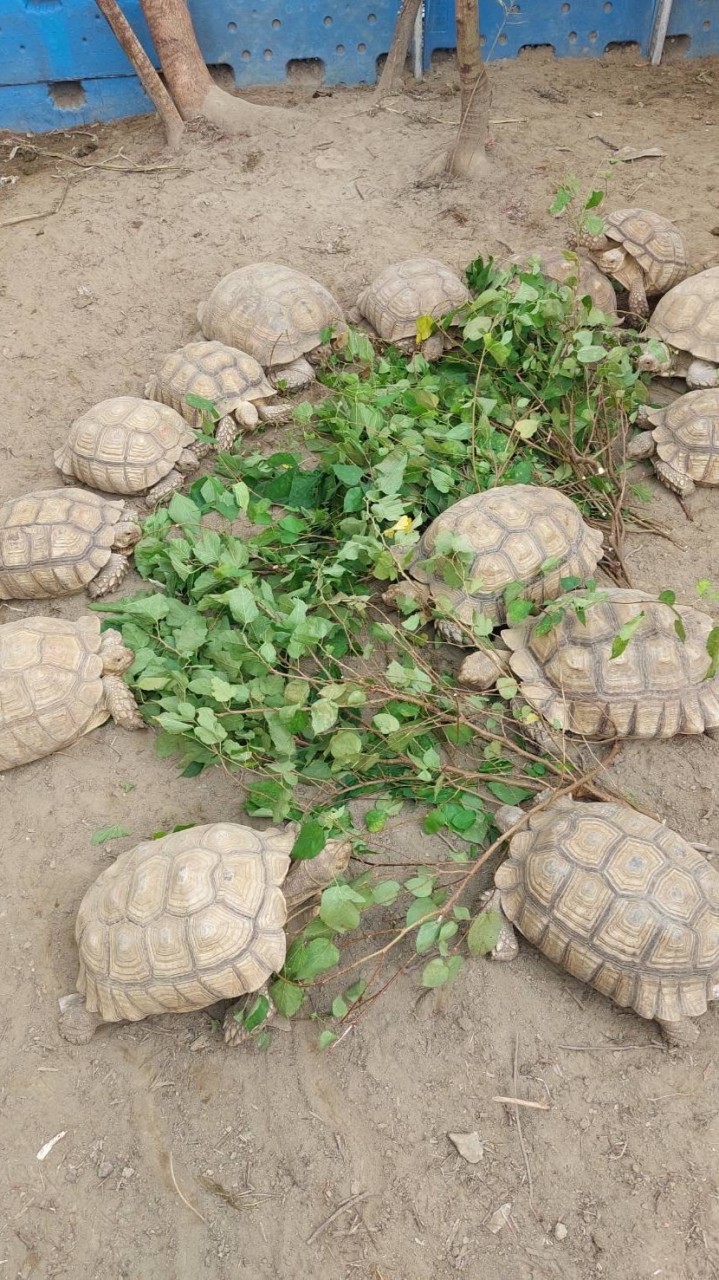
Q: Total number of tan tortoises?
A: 14